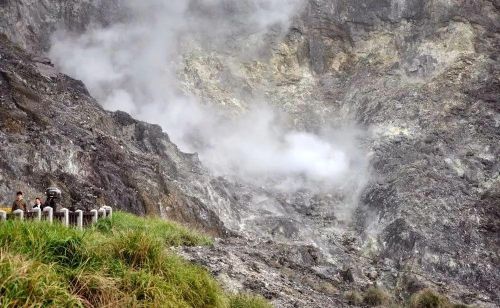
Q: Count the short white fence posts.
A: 9